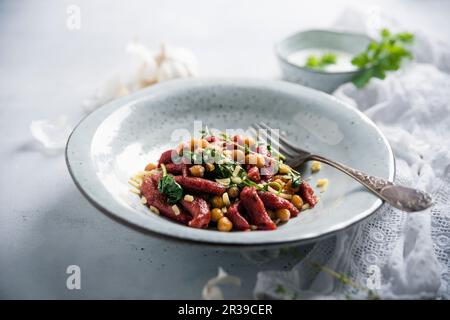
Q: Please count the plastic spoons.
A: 0